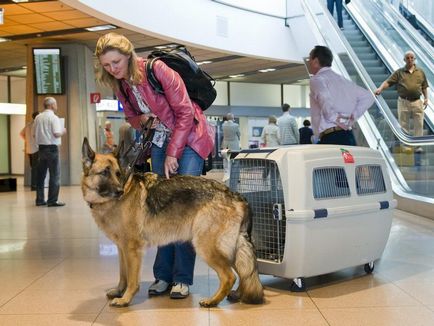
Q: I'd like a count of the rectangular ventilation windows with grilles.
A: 2